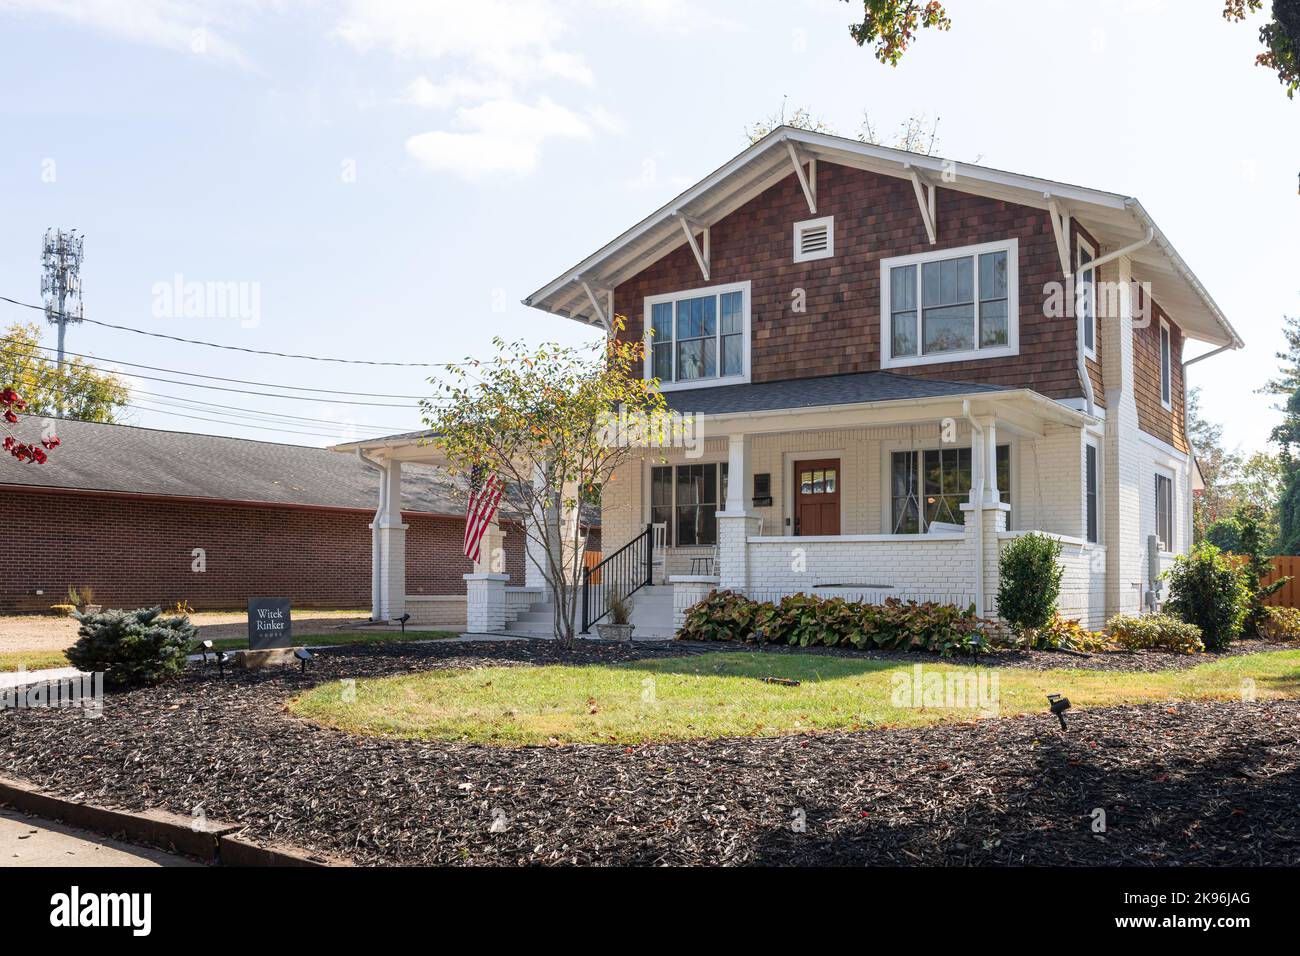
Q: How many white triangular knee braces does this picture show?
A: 5